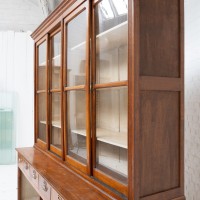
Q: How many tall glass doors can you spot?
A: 4